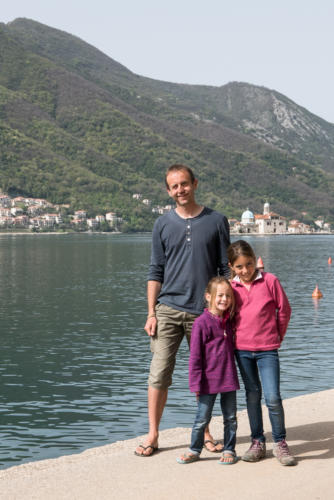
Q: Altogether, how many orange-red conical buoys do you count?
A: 3